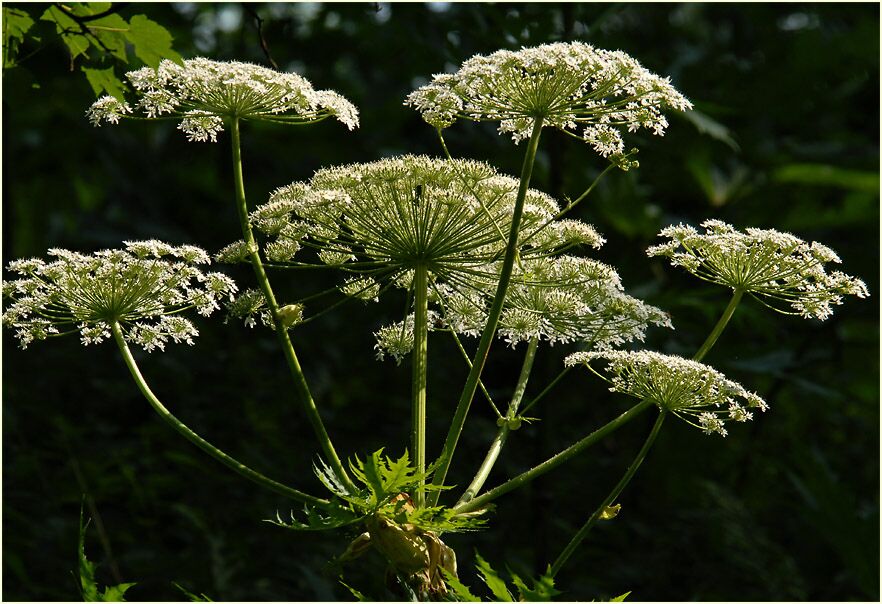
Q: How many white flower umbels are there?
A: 7